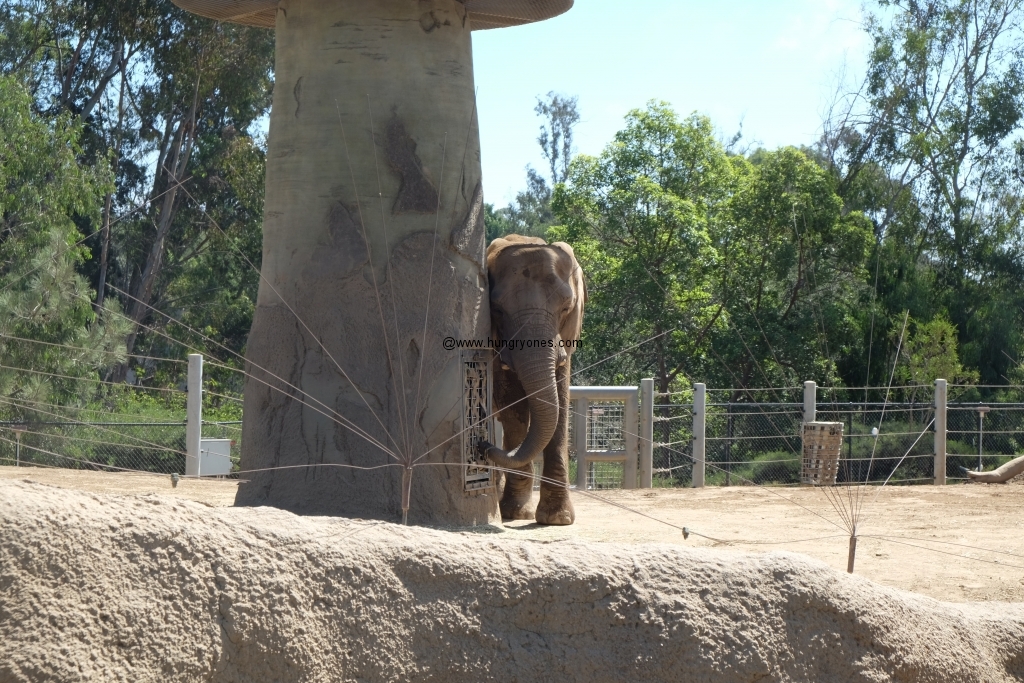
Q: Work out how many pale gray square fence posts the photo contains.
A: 5